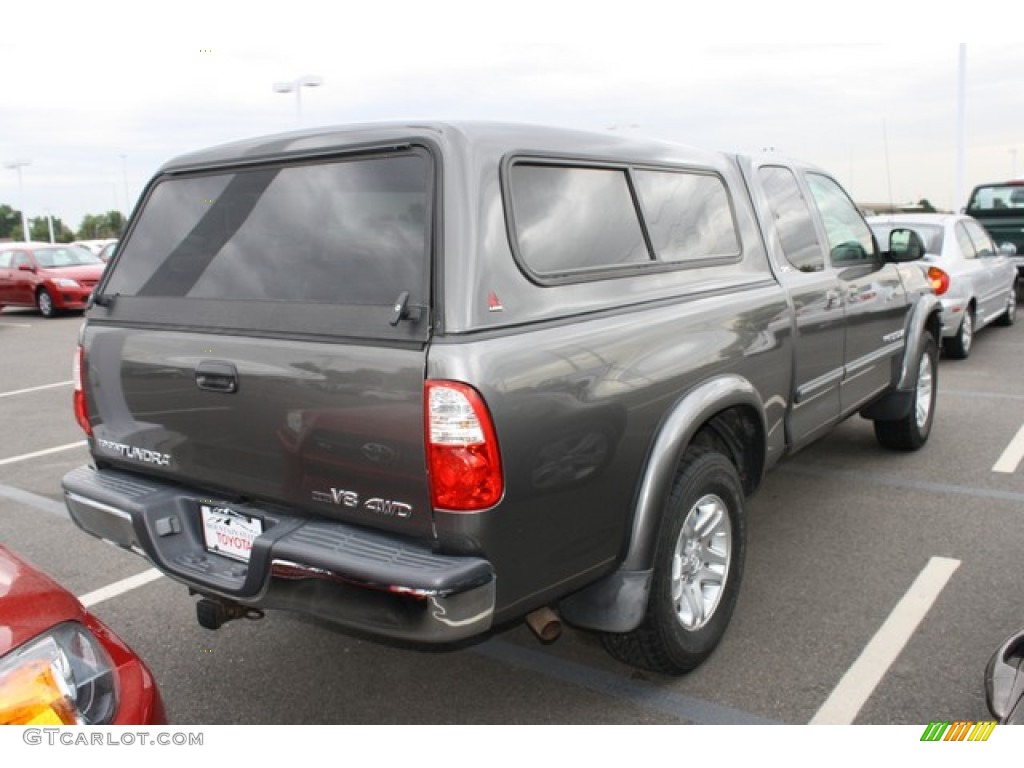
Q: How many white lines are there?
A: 5